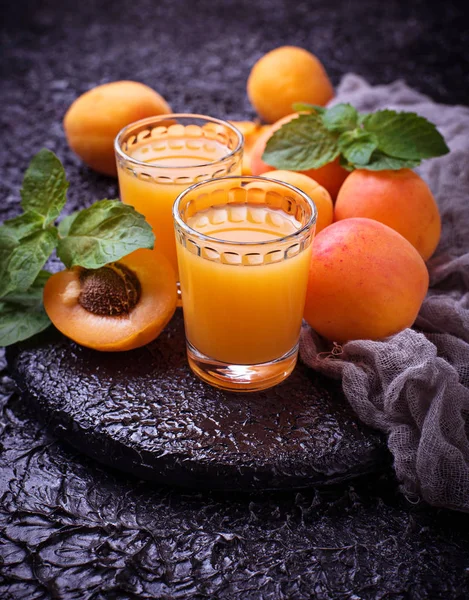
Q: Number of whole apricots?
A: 6